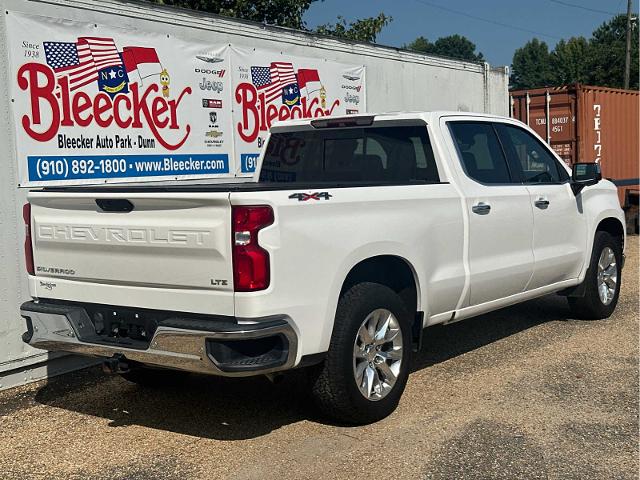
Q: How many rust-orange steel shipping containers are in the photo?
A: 1